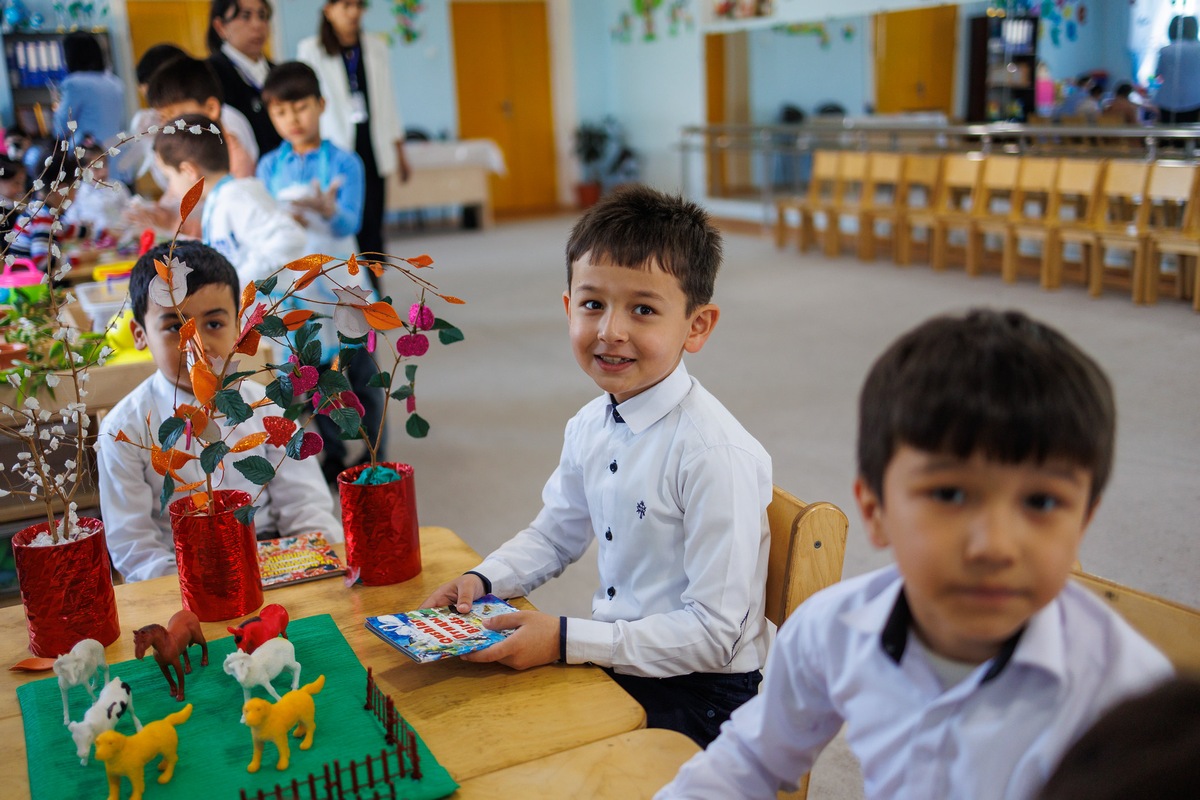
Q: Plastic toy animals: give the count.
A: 7